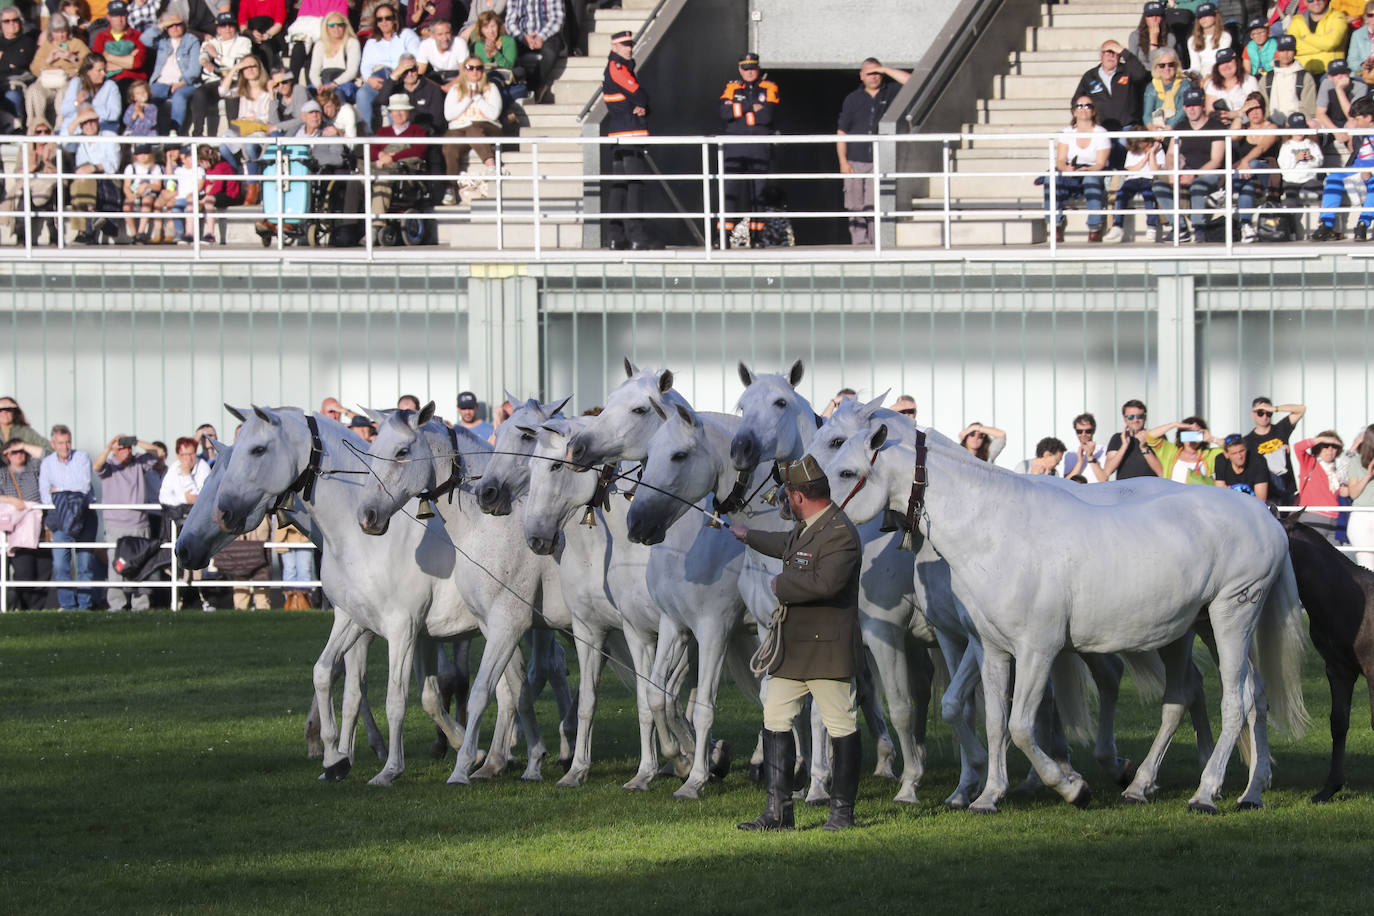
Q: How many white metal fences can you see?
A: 2